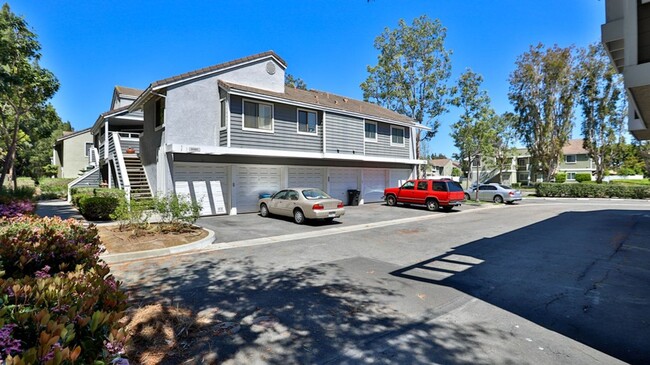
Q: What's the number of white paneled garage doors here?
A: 6